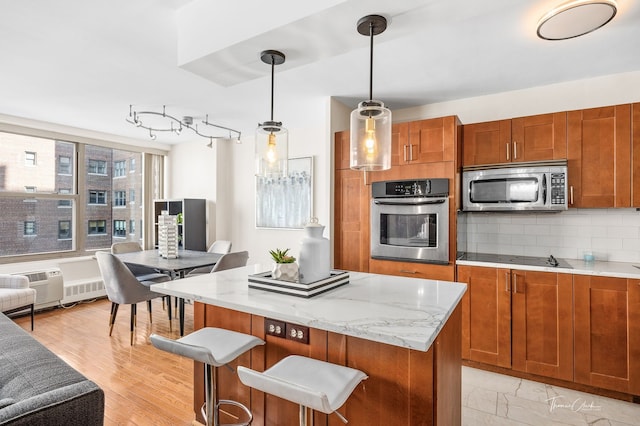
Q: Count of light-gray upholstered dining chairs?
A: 4